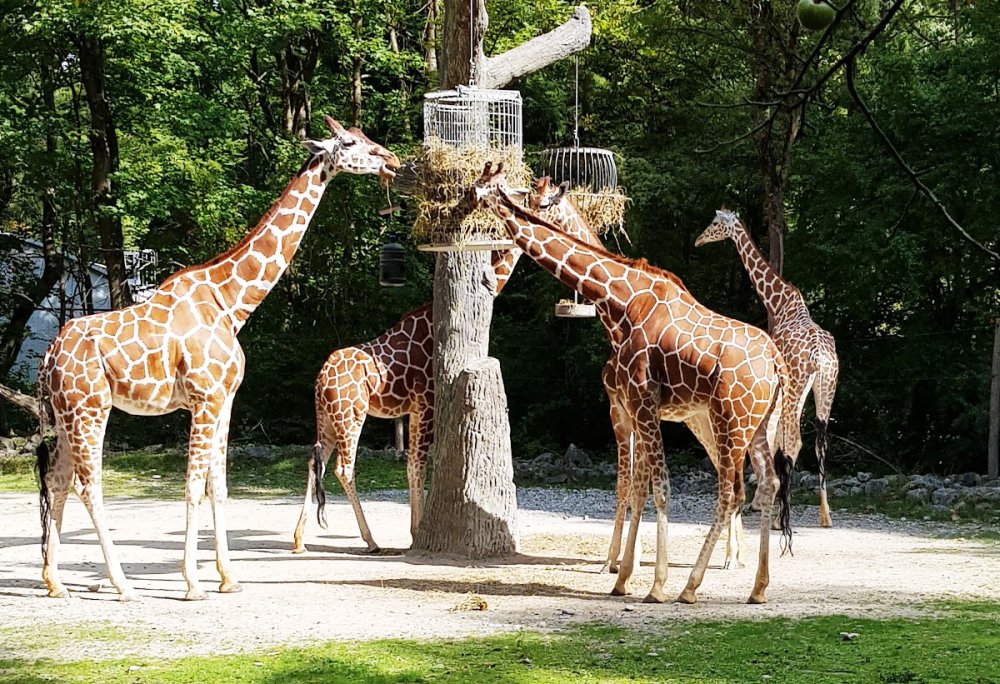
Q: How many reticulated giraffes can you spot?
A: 5